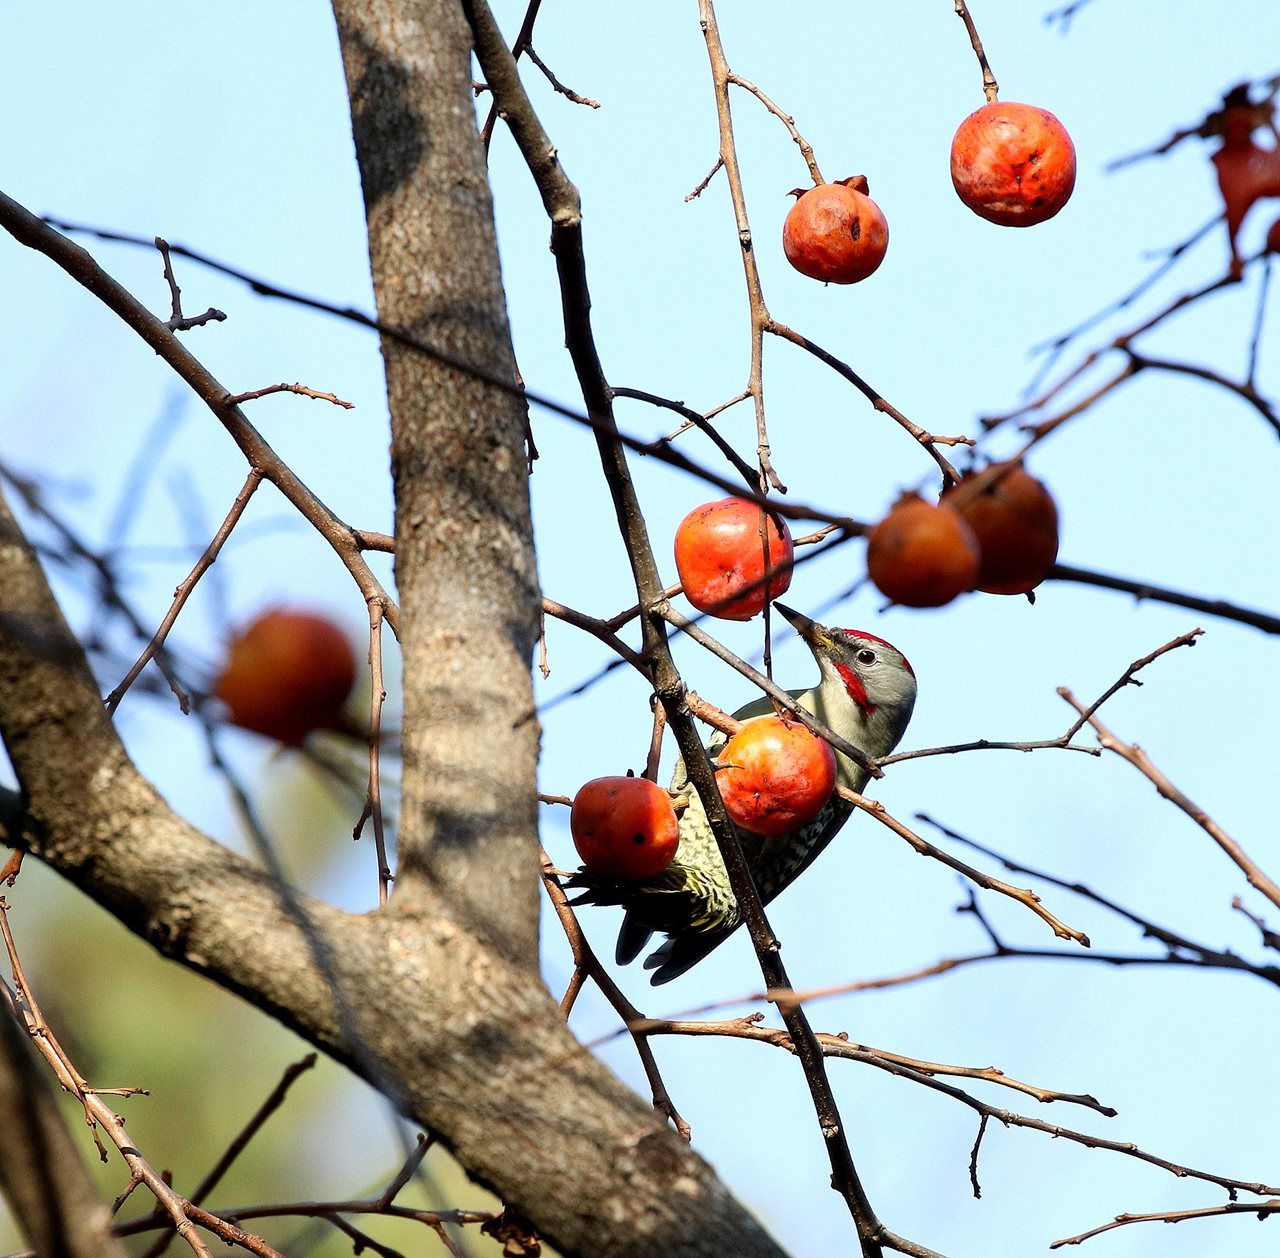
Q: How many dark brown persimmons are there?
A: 3